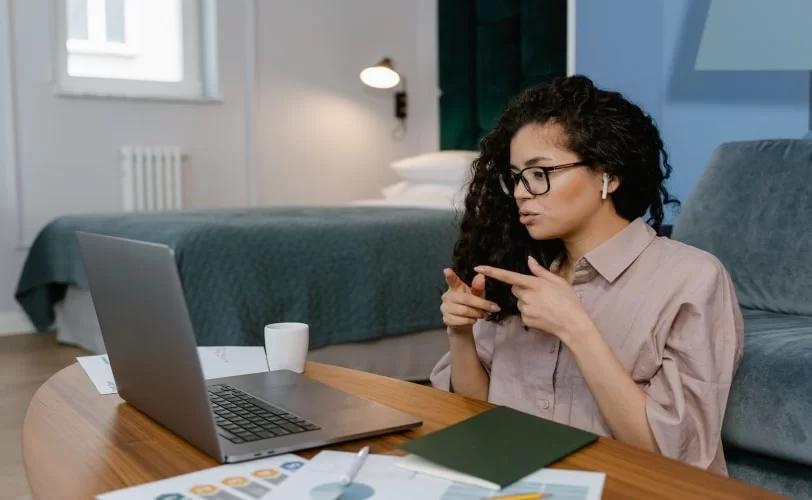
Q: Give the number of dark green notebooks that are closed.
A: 1